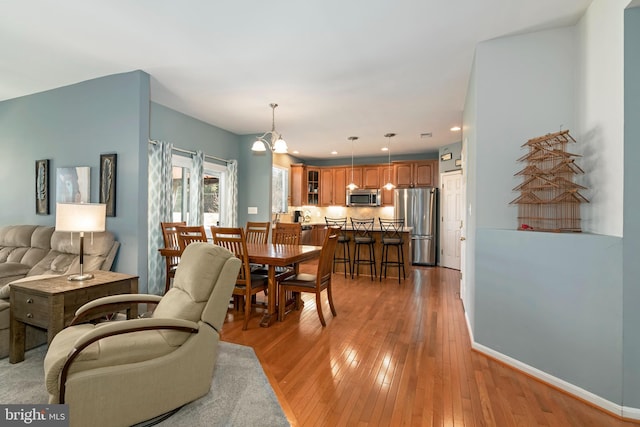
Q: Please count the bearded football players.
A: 0